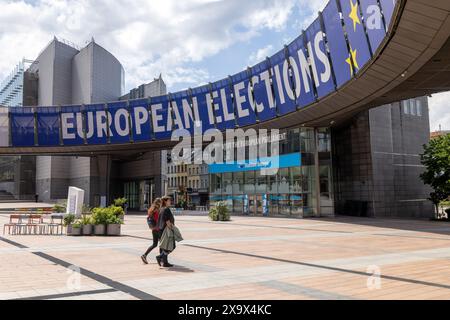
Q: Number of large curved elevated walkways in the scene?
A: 1